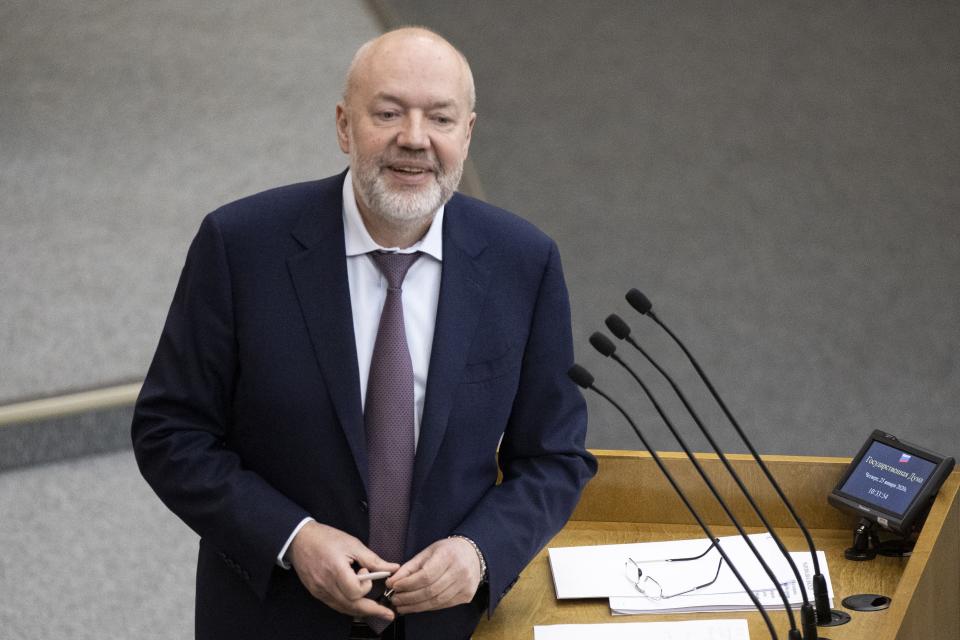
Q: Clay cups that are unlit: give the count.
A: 0